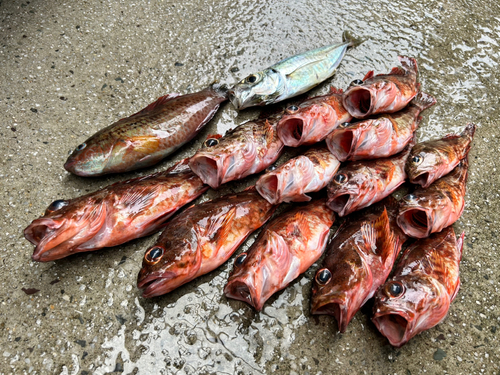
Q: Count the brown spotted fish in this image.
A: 1